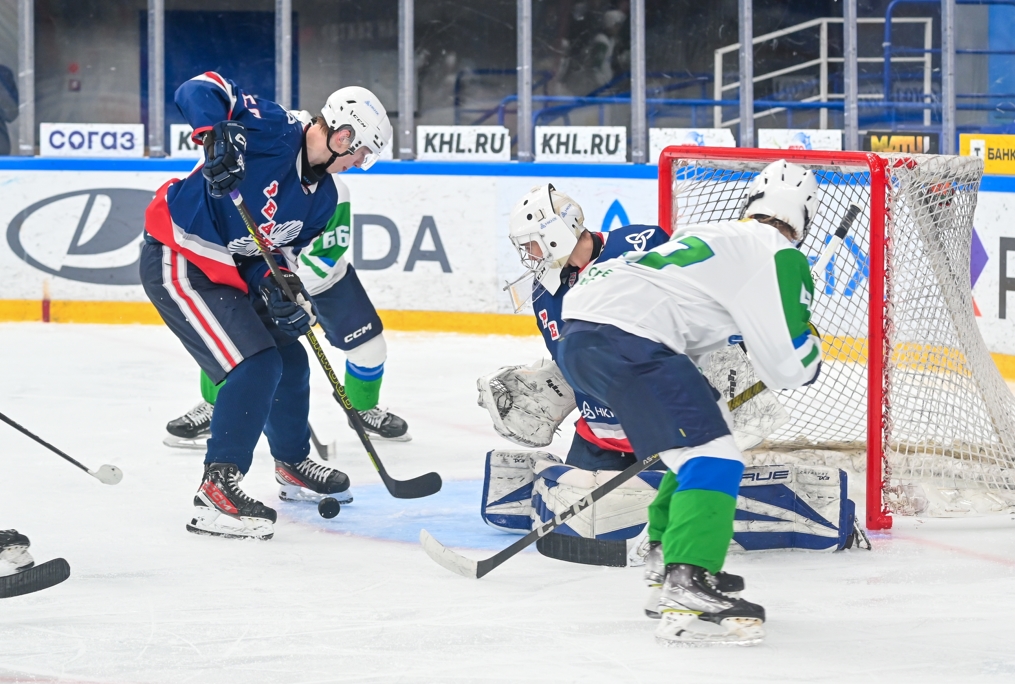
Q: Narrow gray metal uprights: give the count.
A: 9